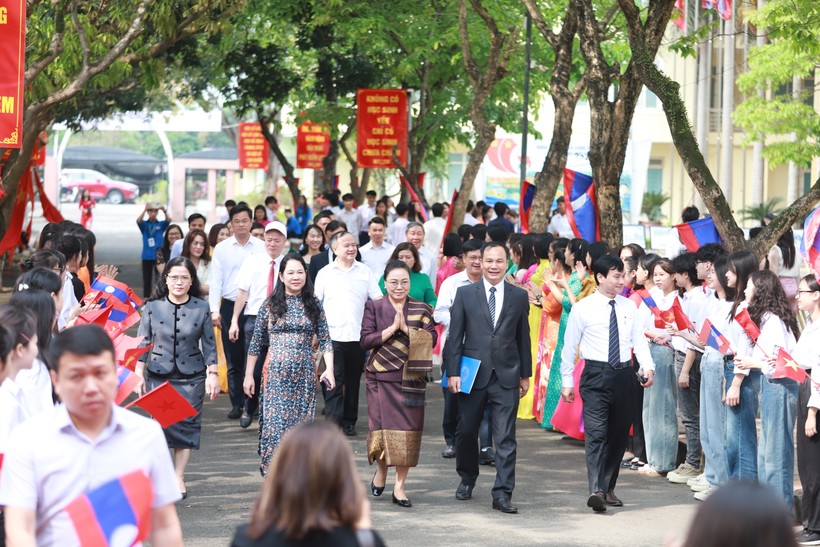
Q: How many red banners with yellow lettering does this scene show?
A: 4